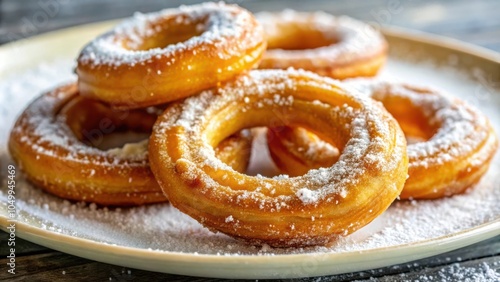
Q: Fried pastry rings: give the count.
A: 5